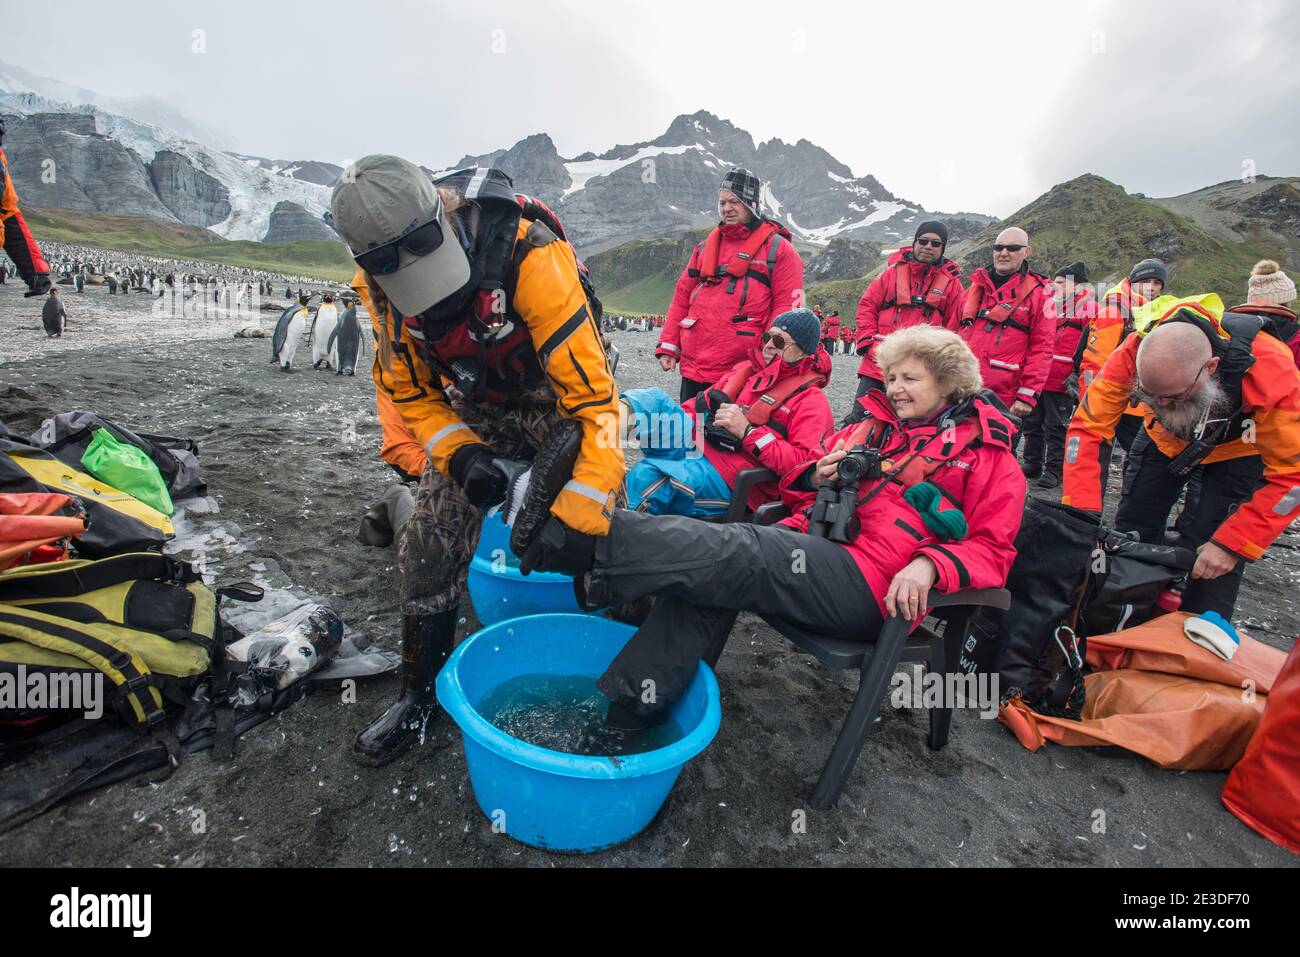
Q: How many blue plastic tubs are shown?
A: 2